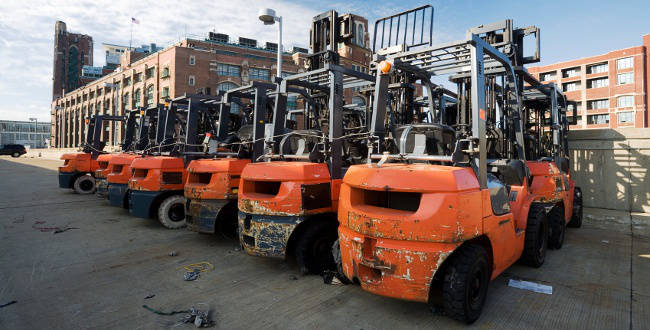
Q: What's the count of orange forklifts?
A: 8